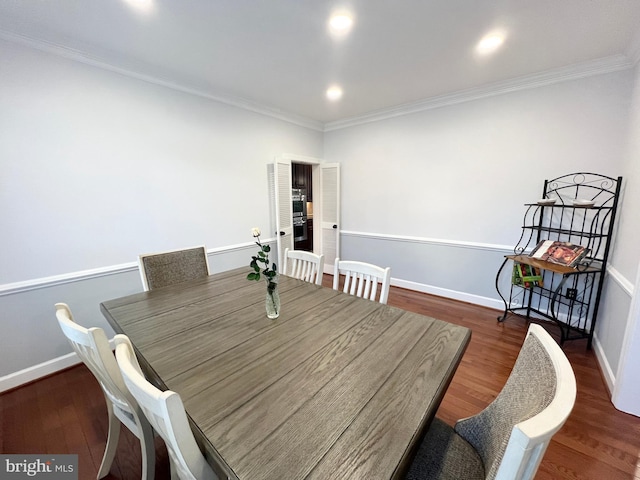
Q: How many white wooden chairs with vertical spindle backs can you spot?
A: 4